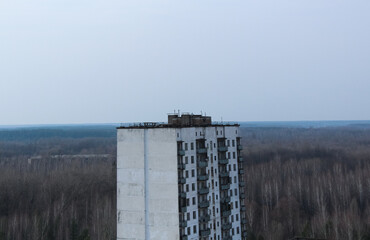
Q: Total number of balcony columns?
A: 4